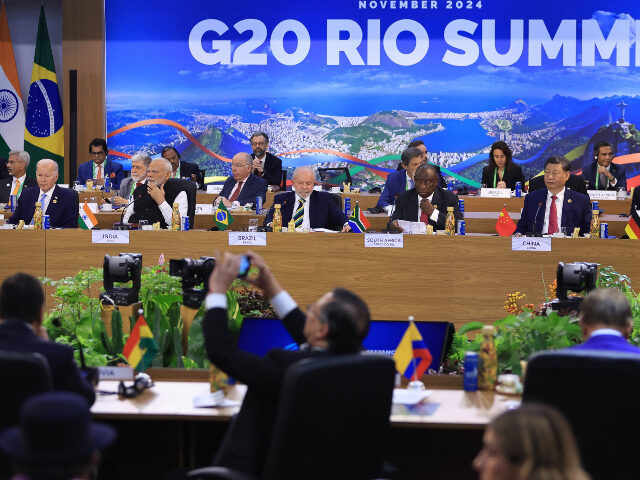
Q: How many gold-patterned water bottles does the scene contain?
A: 7